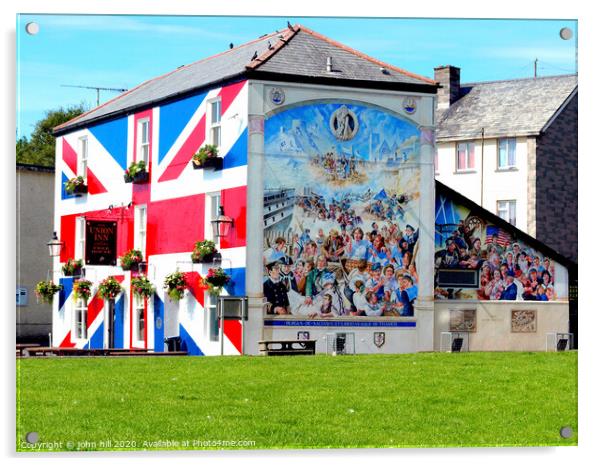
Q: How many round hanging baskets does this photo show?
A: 6